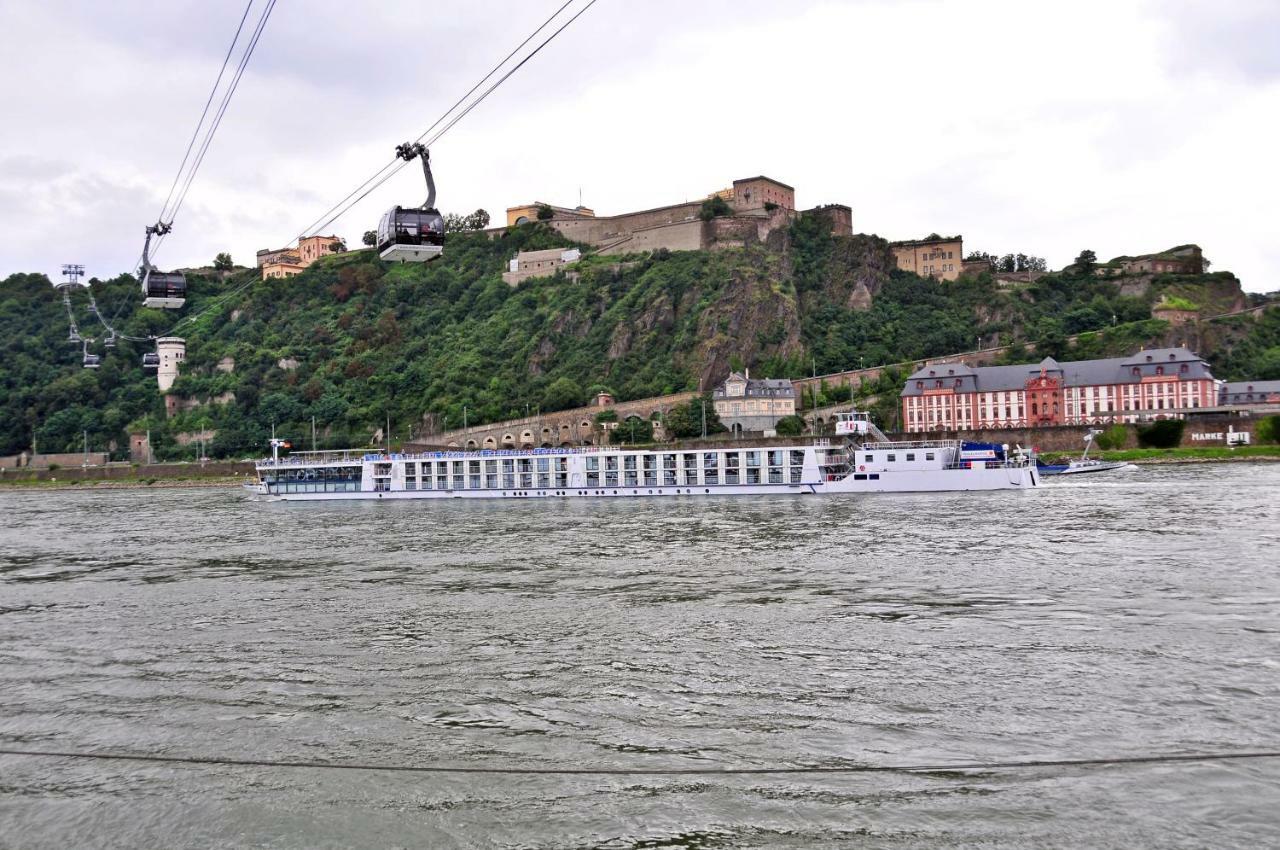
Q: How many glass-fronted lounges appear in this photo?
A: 1